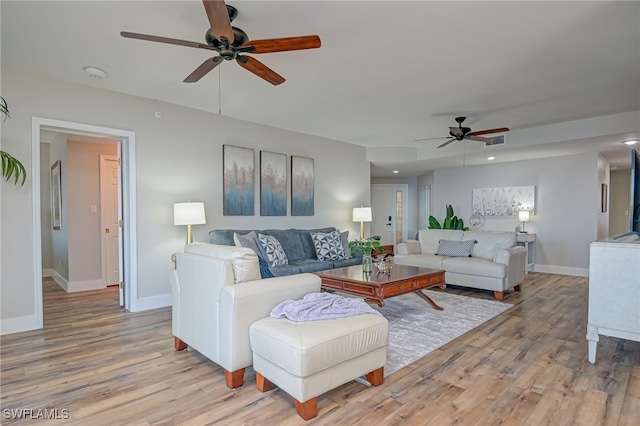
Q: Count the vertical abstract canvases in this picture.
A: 3